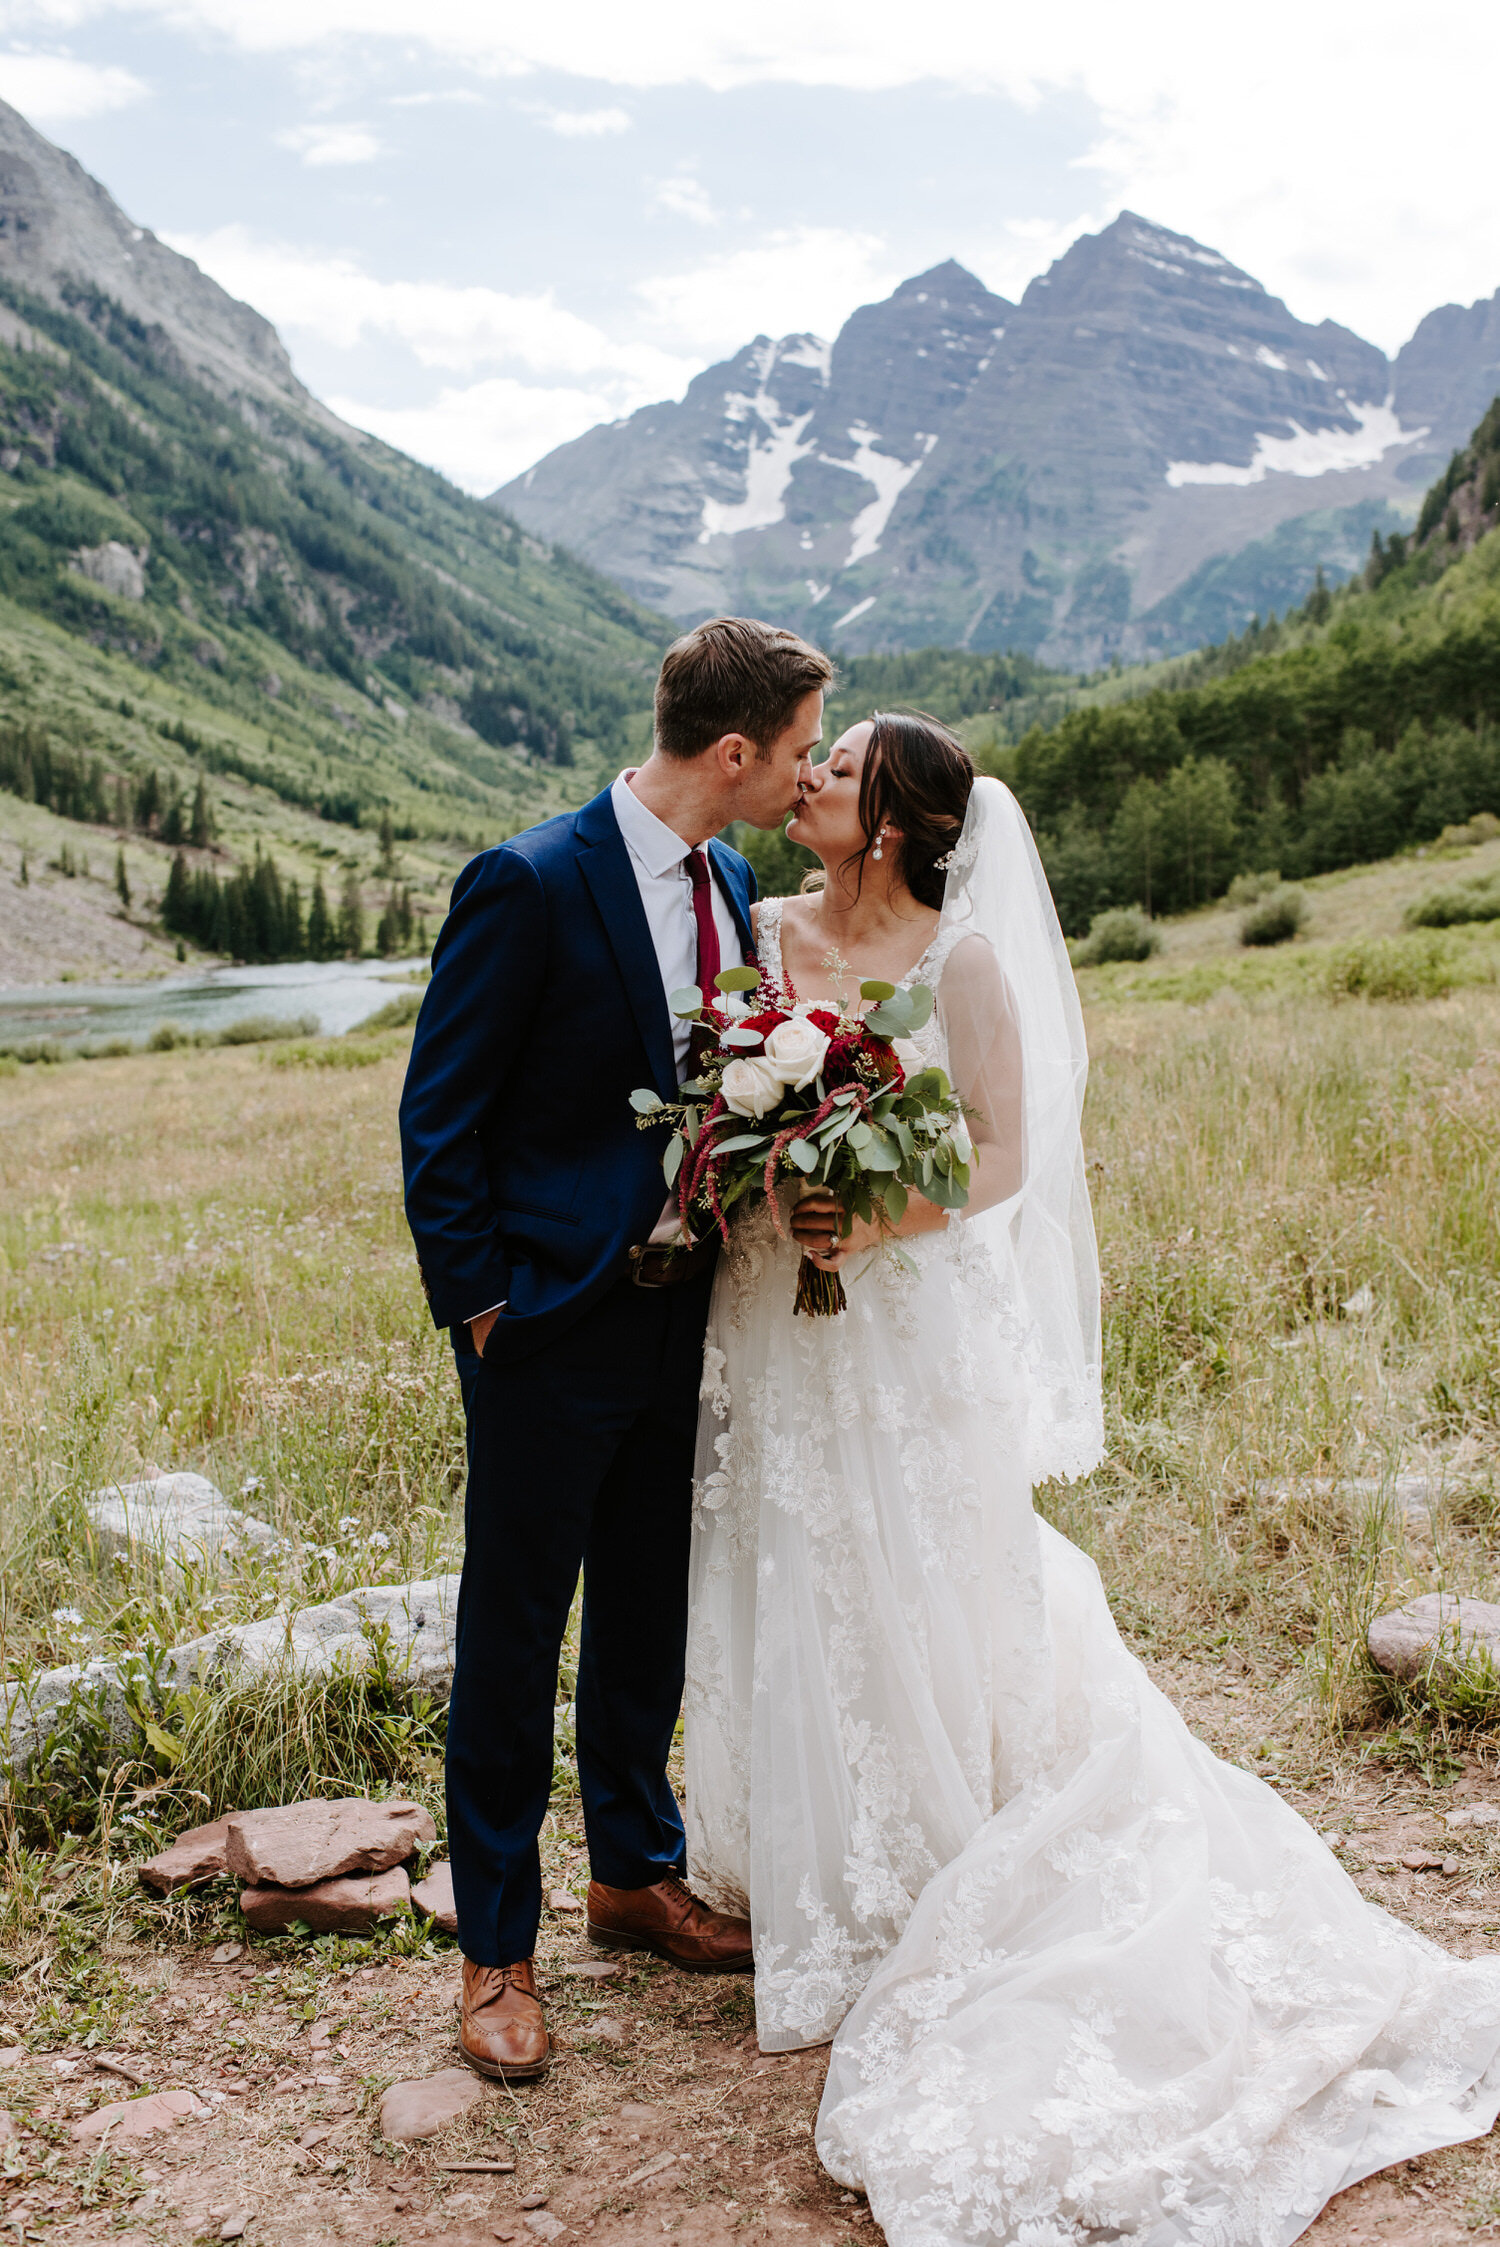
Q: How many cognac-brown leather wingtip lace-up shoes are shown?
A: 2